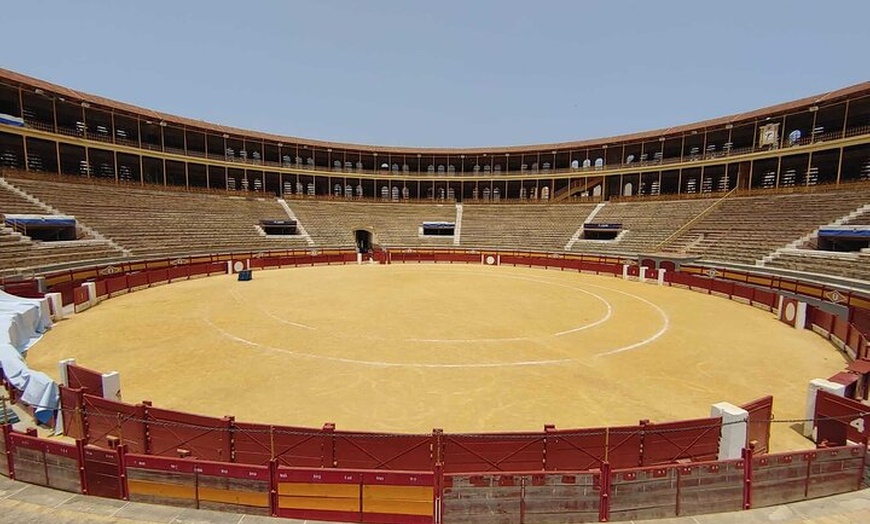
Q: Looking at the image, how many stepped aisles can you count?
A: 5